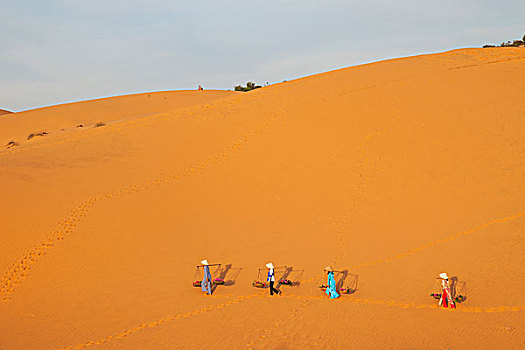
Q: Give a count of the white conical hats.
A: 3